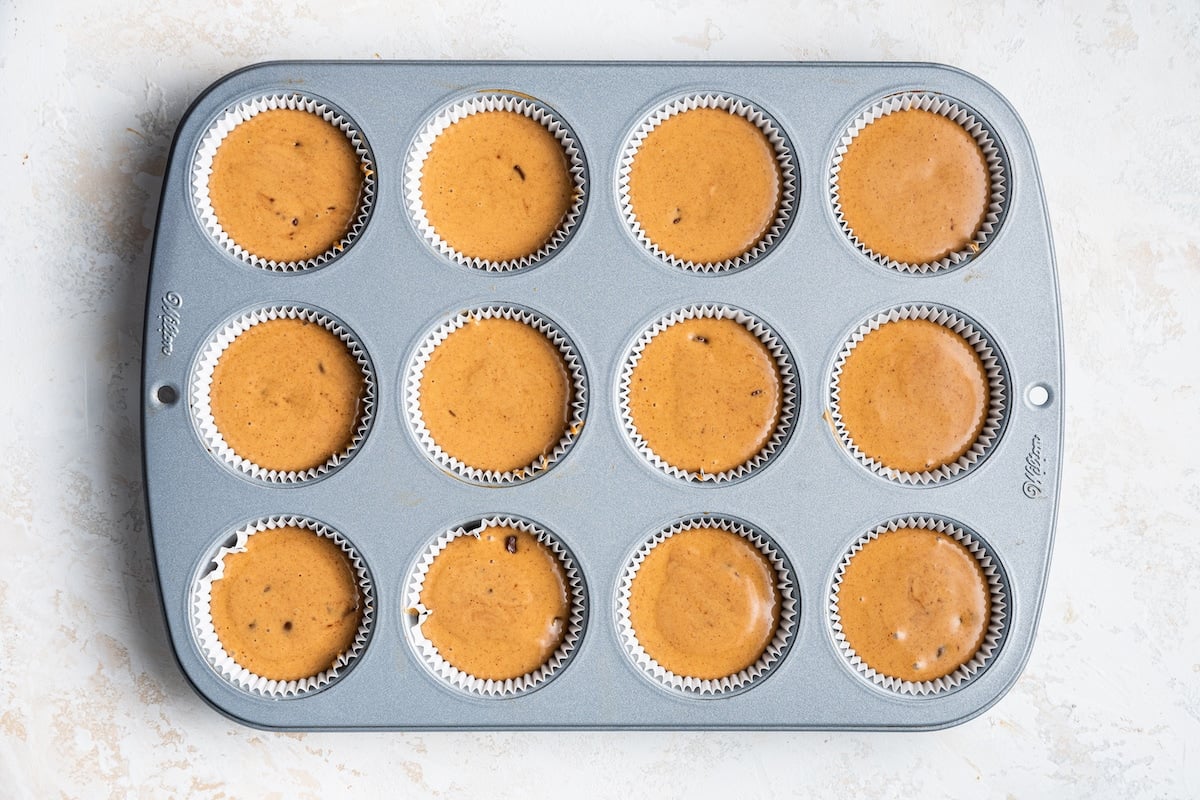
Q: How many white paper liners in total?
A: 12